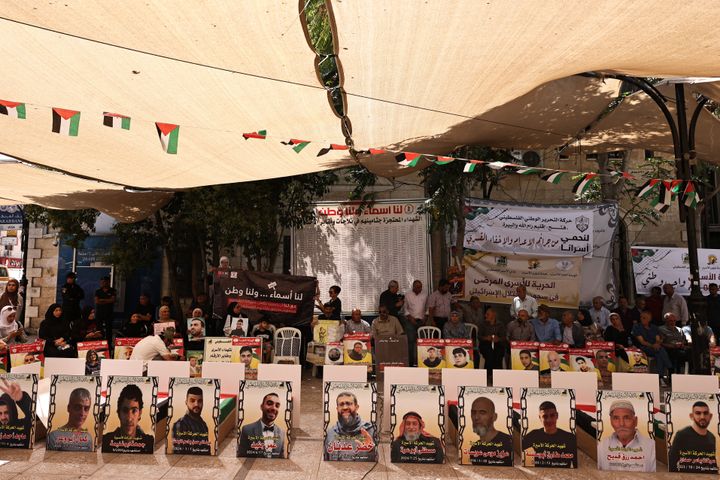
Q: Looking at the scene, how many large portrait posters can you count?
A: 11